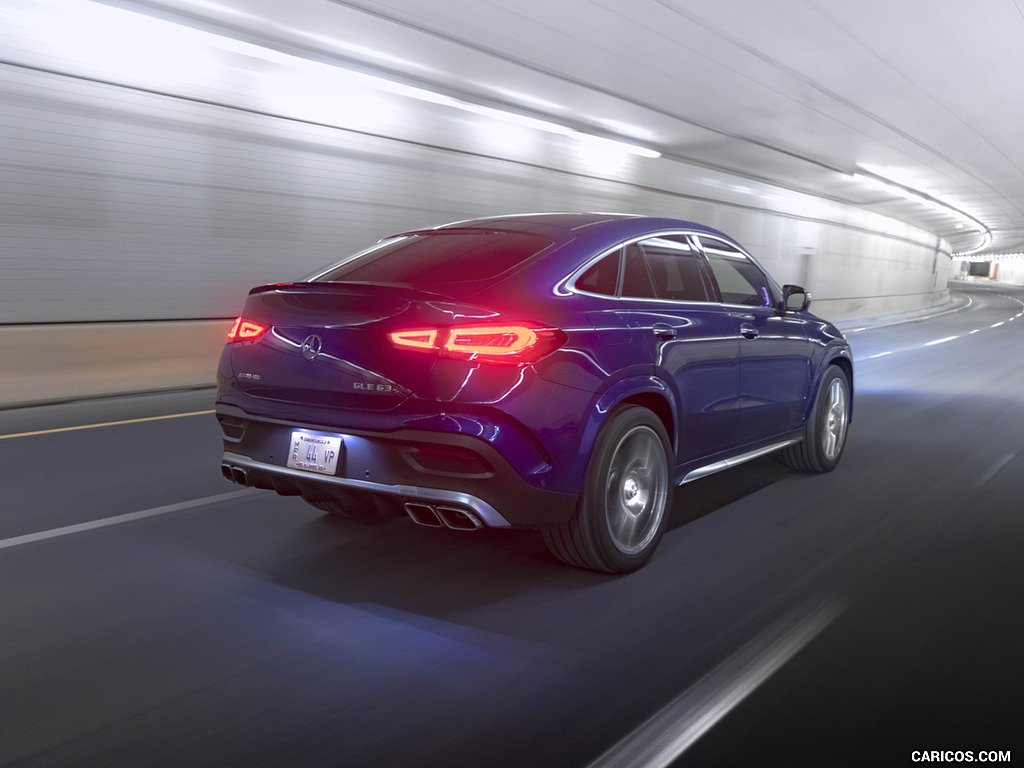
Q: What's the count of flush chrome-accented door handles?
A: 2